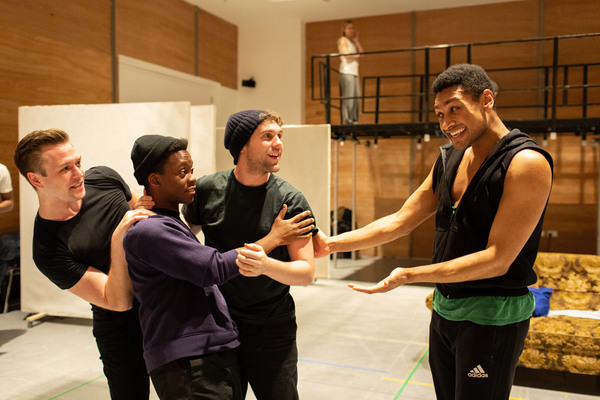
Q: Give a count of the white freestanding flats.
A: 3